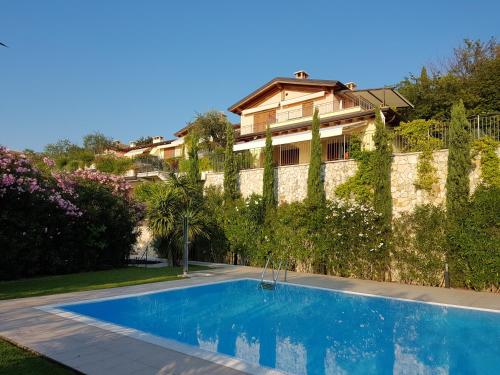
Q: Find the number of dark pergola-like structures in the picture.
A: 1